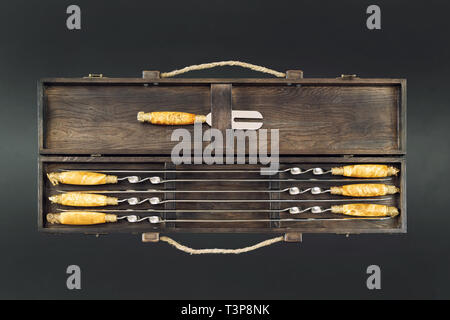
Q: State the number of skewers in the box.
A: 6